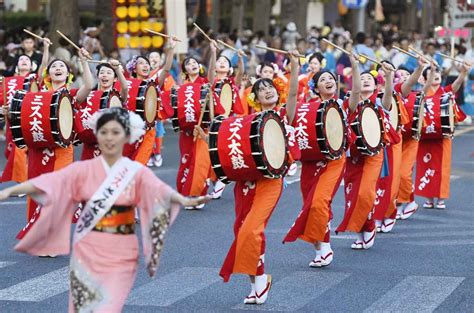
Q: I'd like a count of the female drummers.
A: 12